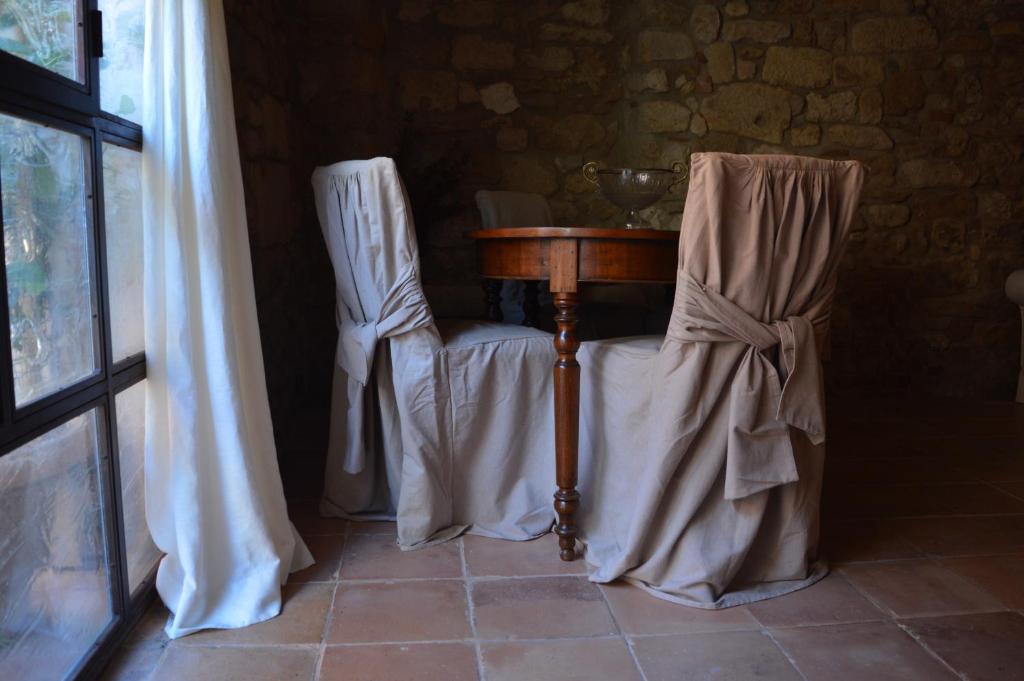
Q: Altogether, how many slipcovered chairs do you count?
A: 3